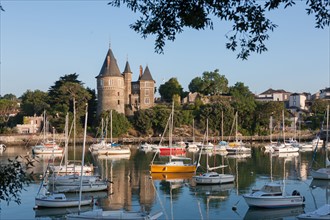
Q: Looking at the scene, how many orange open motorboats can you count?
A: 0